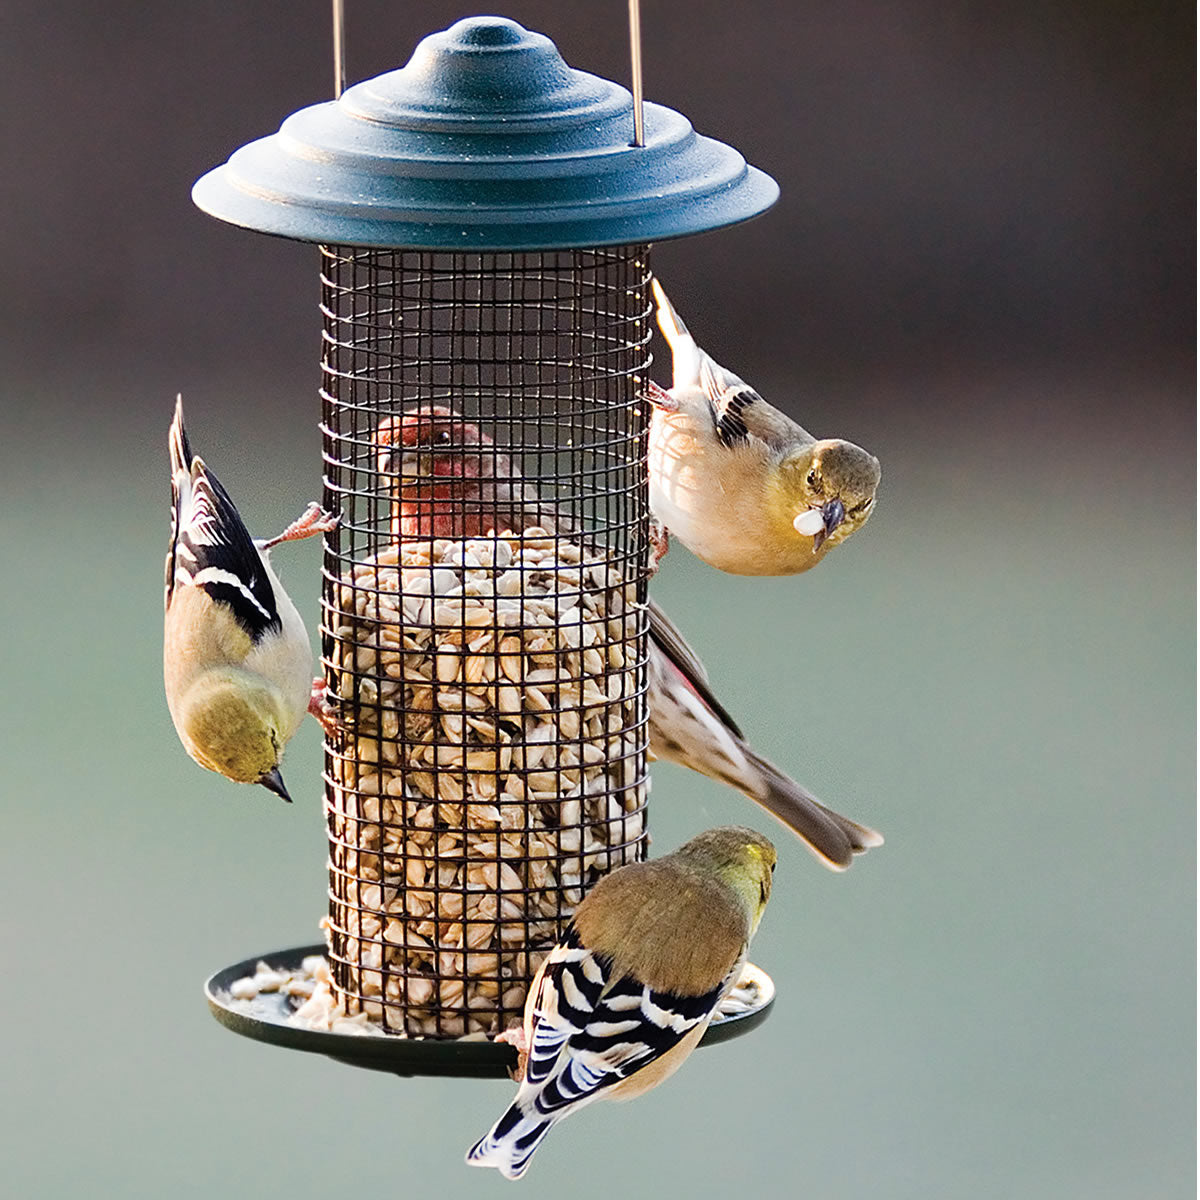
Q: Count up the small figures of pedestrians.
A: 0